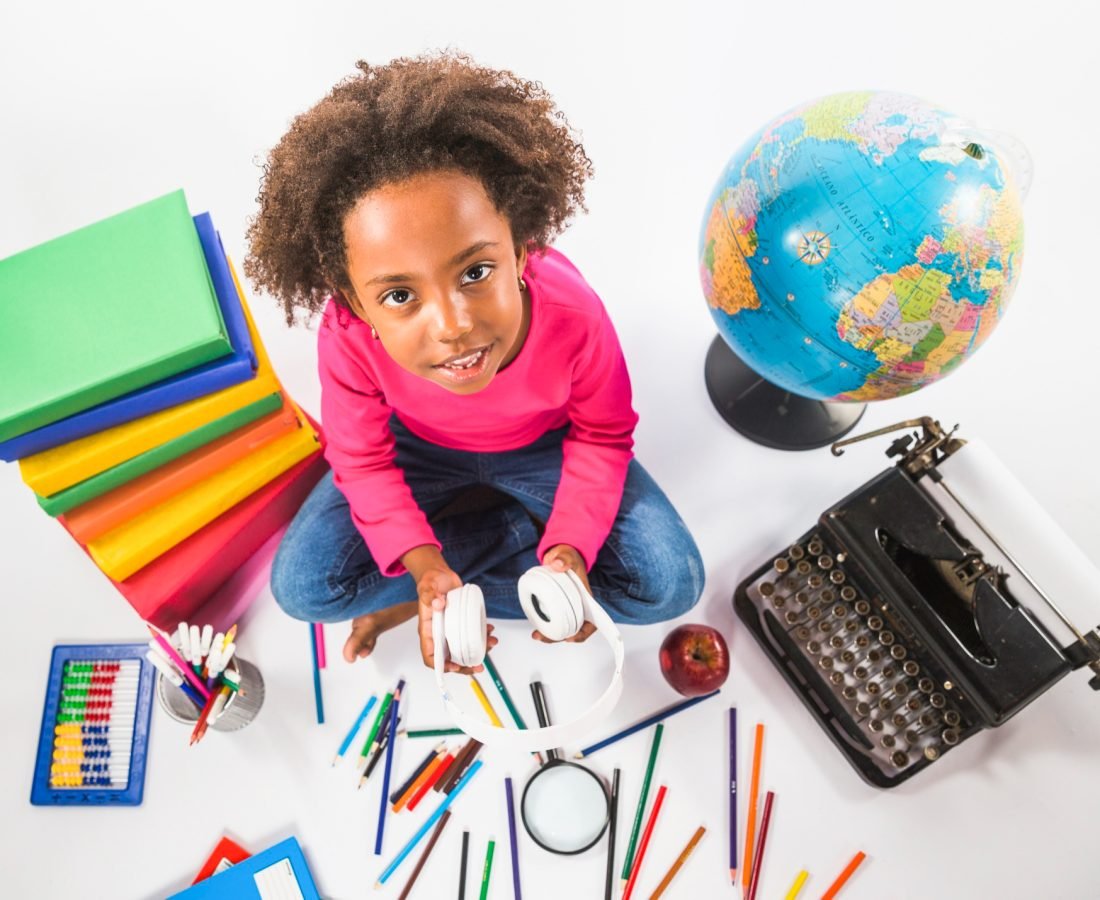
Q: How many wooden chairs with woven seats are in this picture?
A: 0